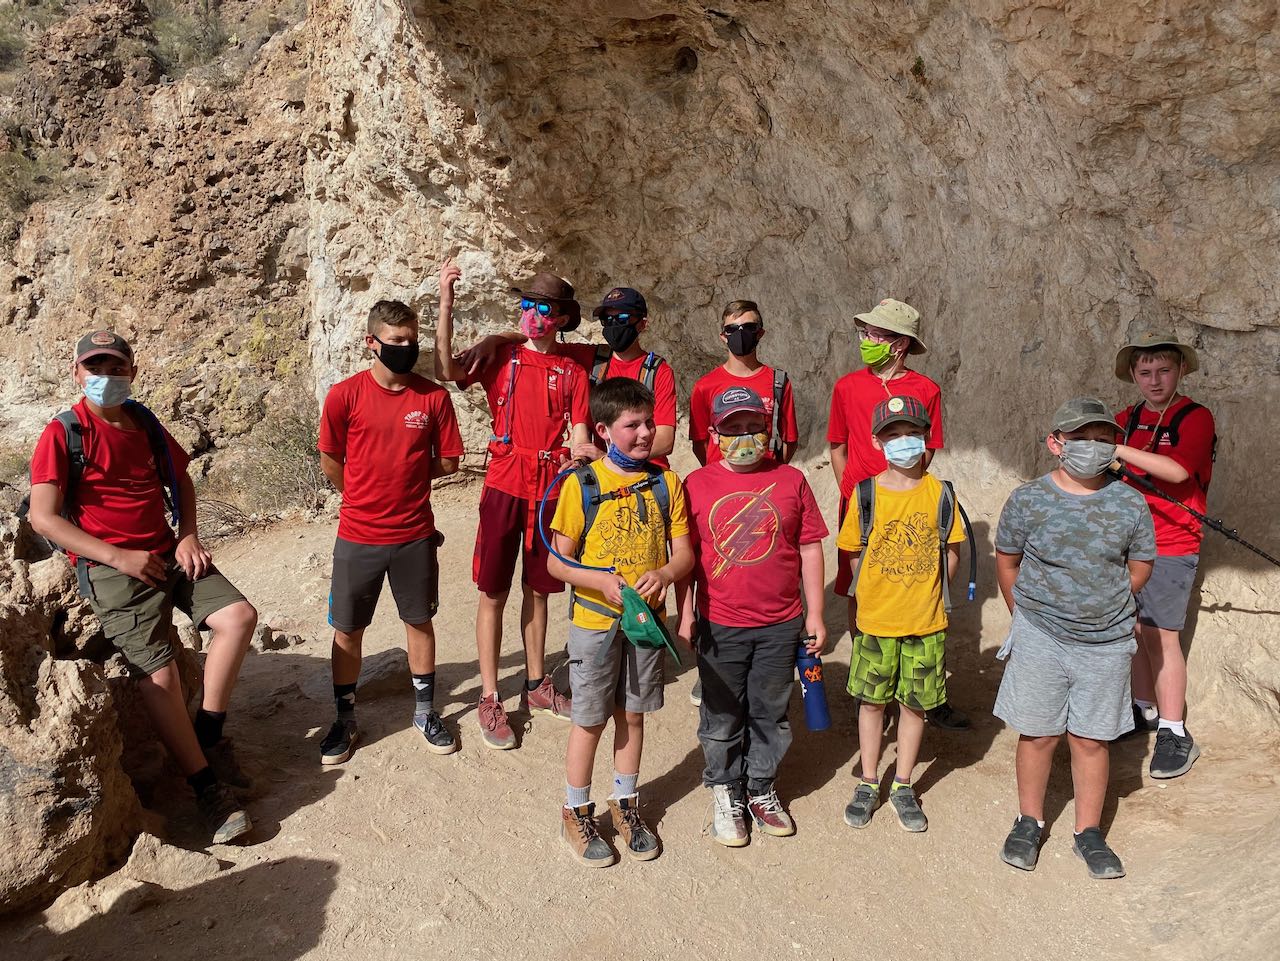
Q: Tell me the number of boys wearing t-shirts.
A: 11